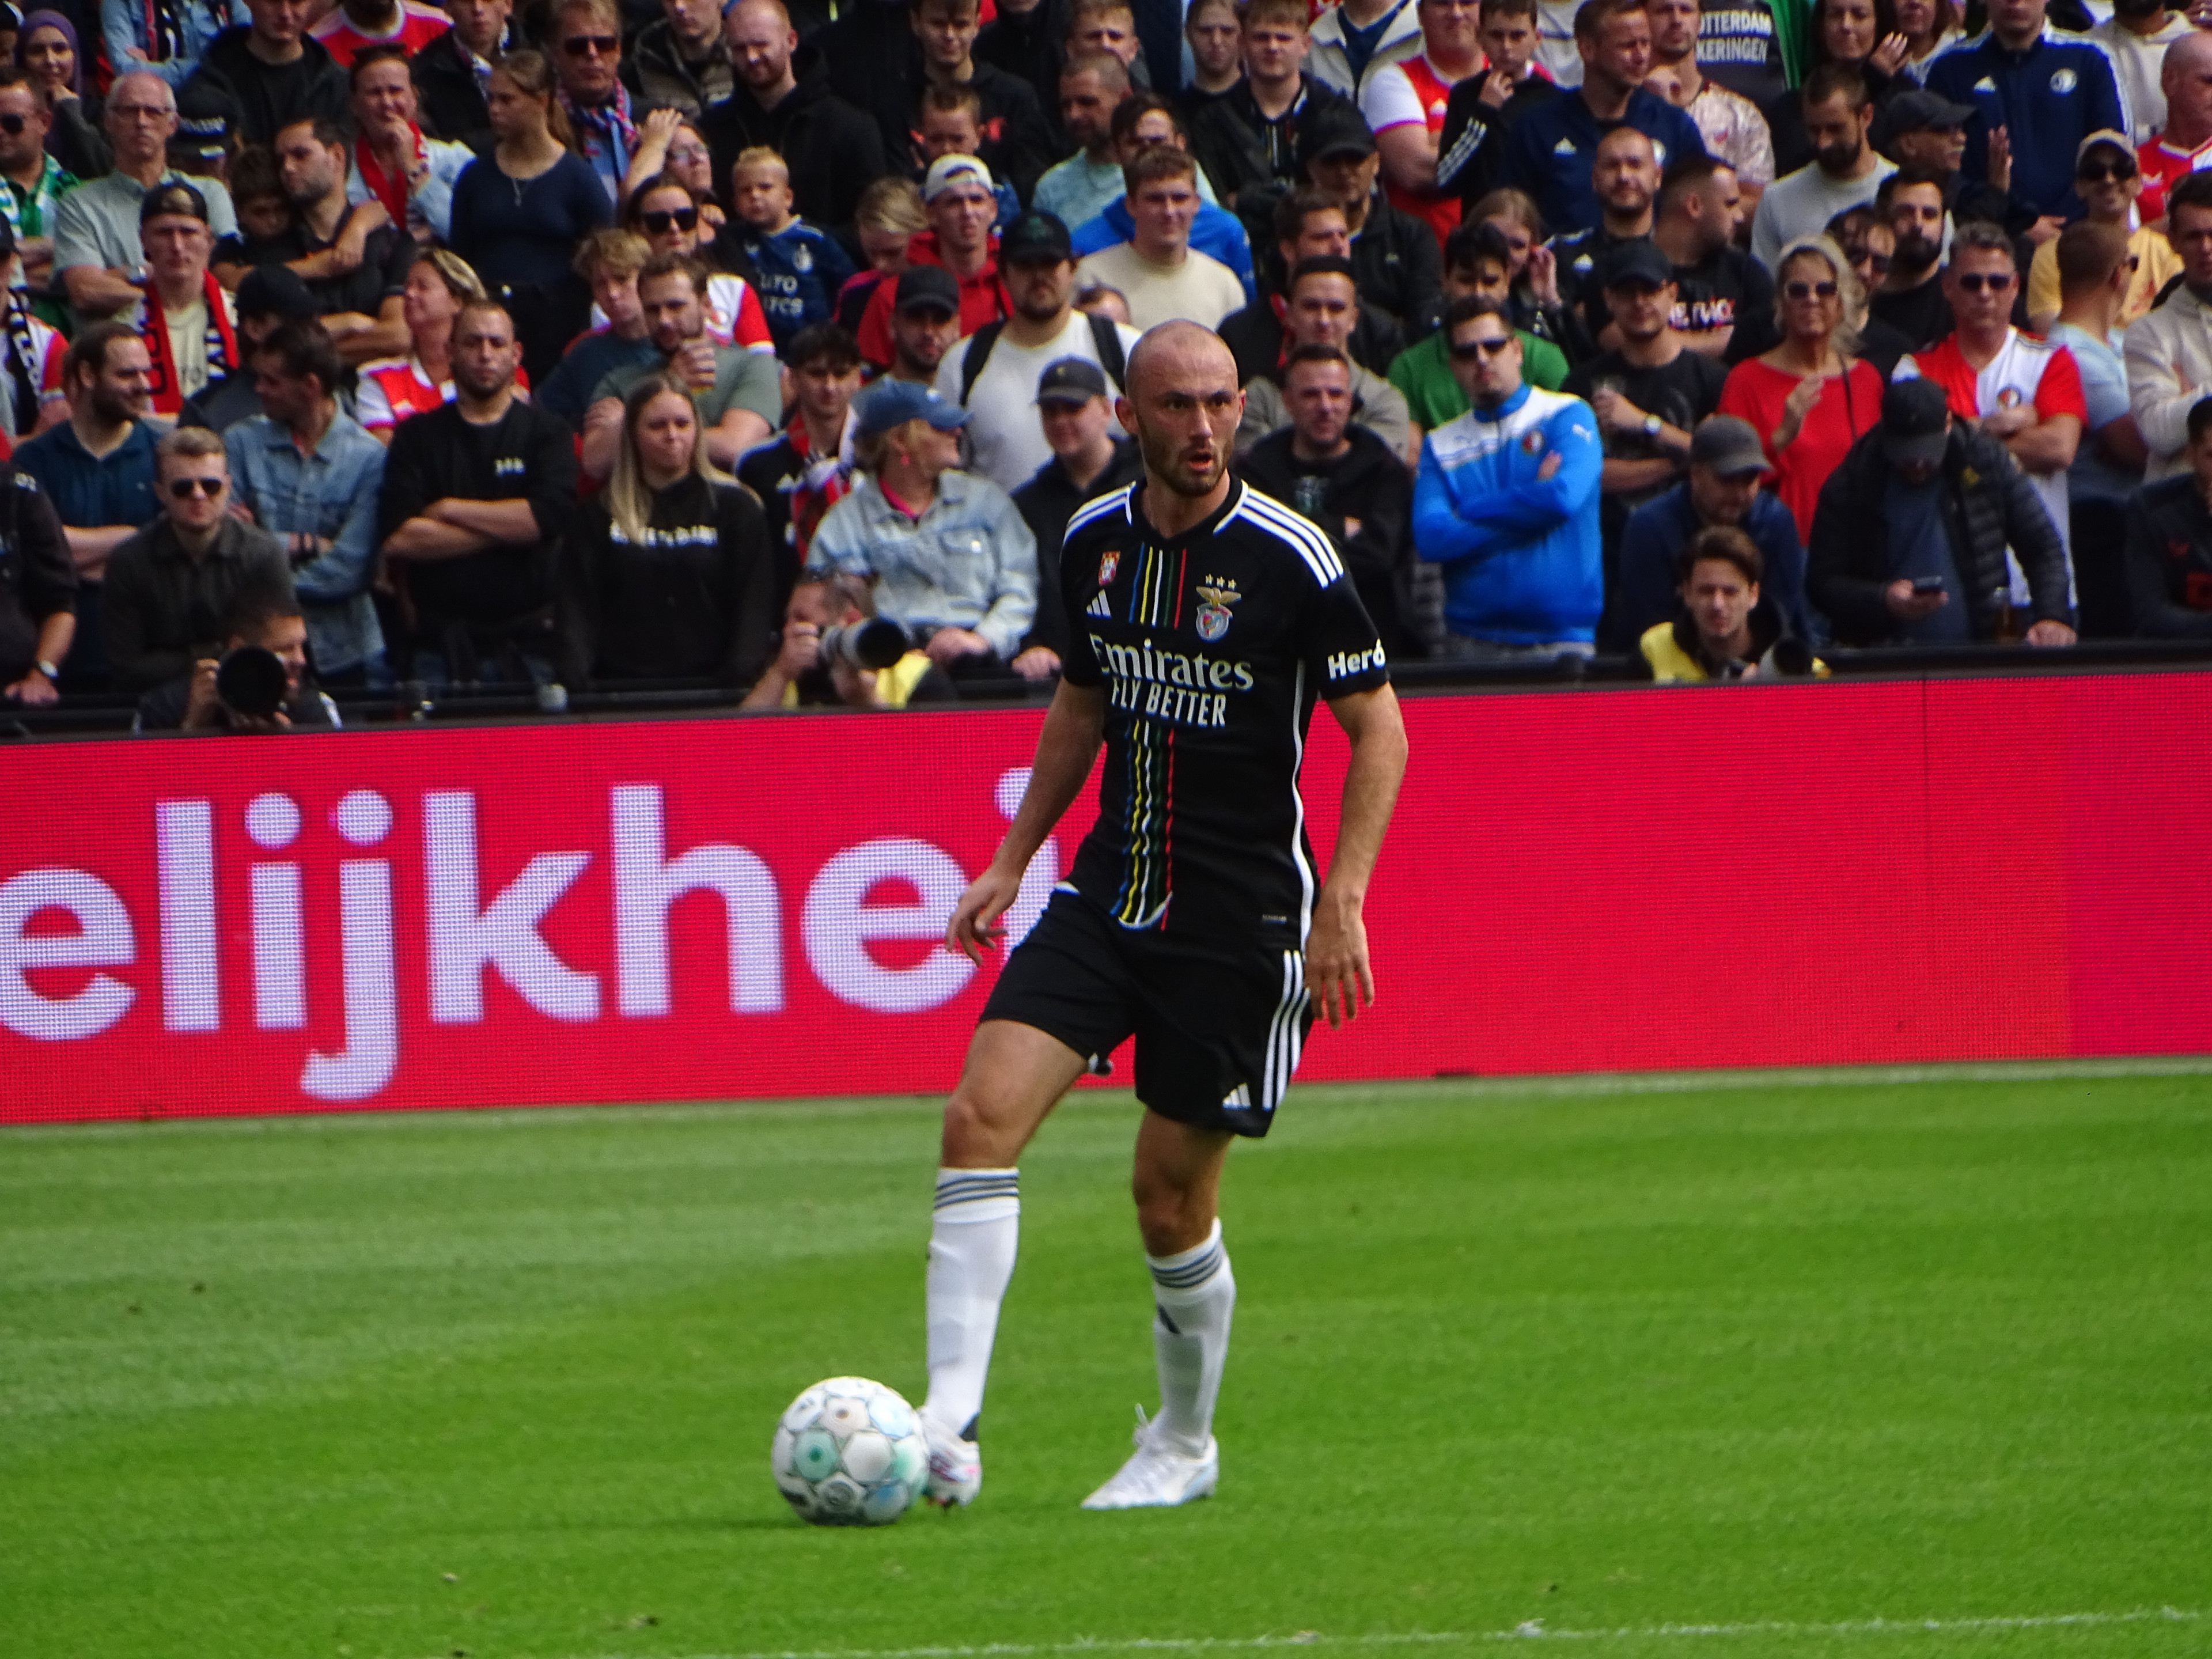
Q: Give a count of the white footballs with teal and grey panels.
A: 1